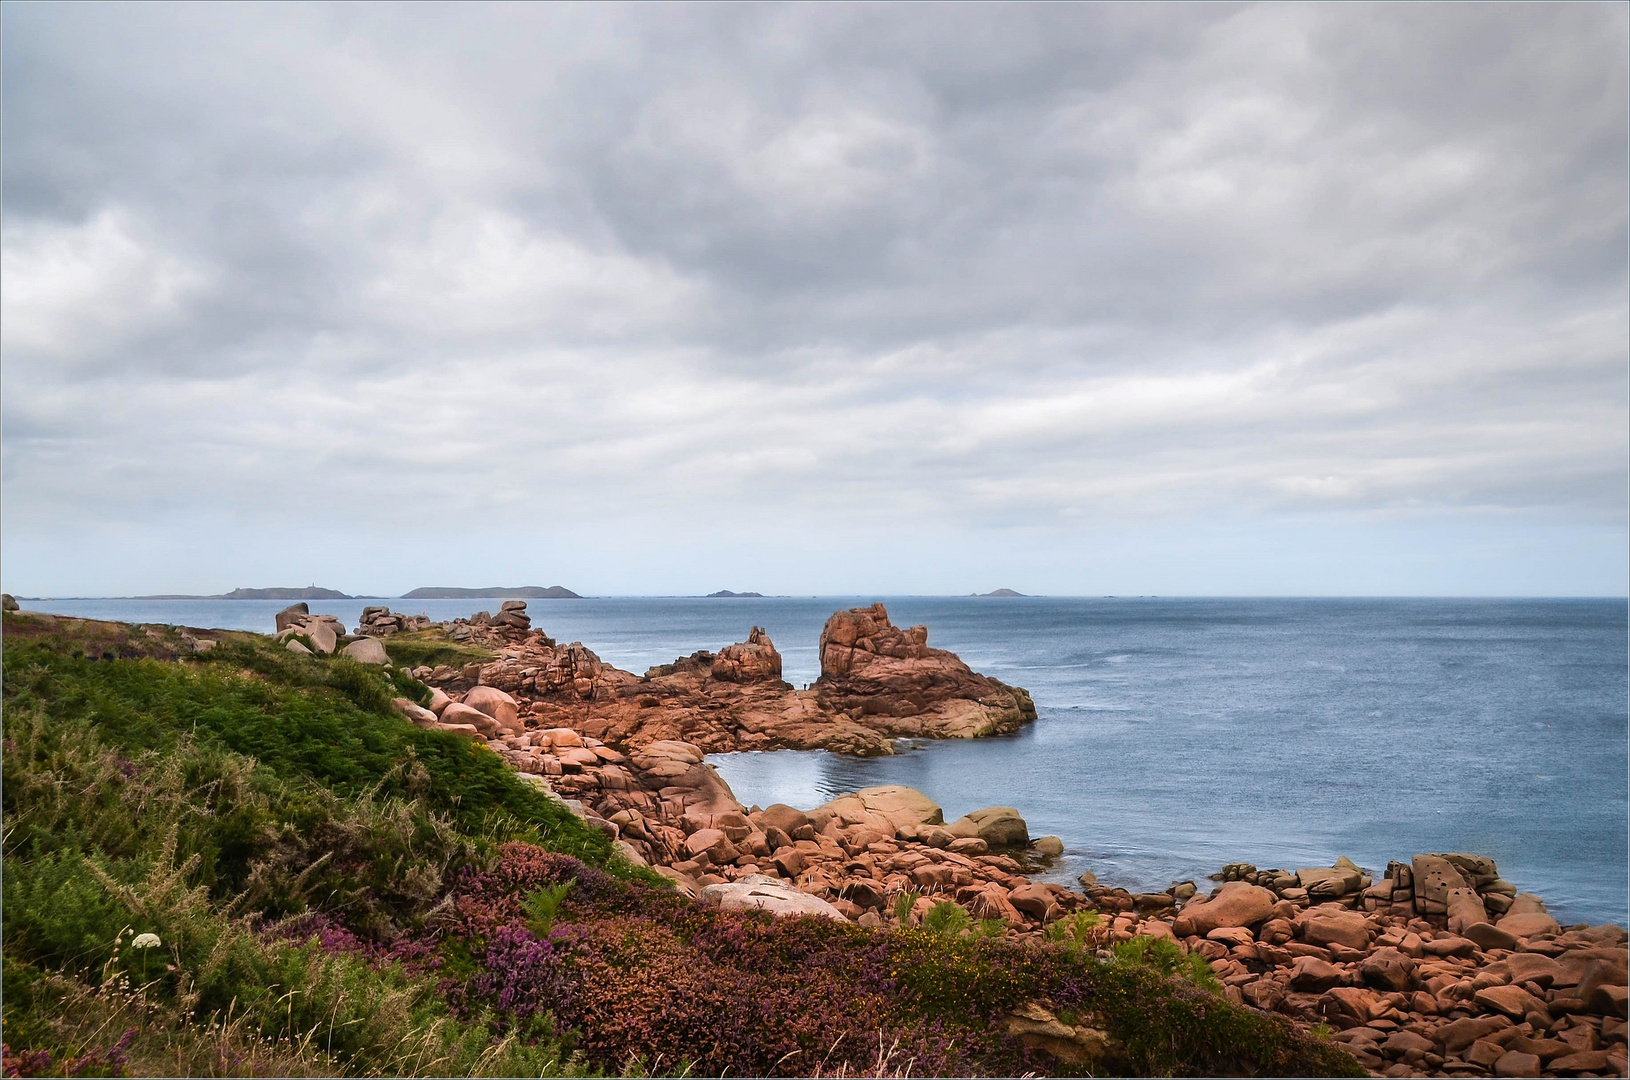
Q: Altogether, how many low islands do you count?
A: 4